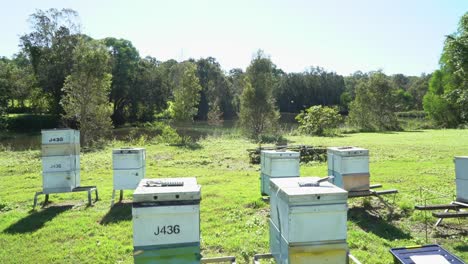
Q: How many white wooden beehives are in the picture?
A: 7